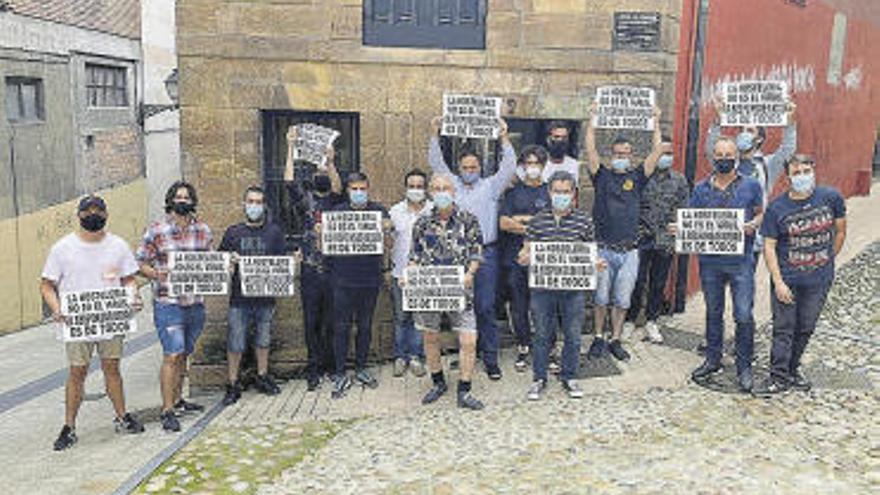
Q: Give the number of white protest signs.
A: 11